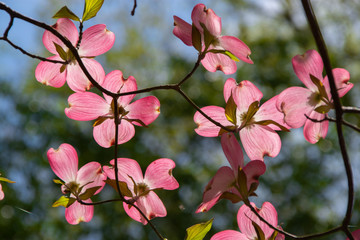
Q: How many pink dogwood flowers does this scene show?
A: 9